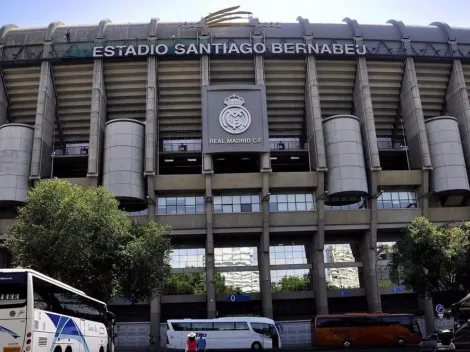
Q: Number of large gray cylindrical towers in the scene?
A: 4